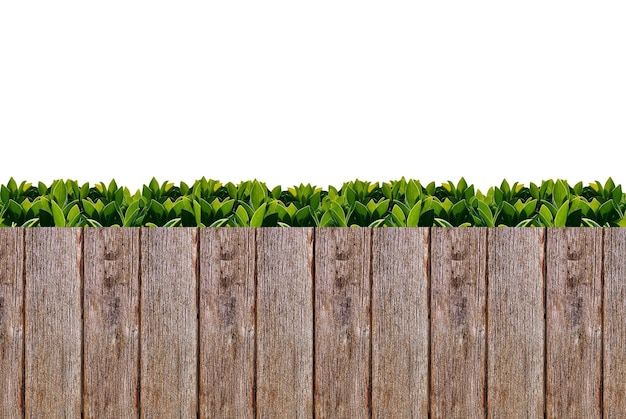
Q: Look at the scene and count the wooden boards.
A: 12